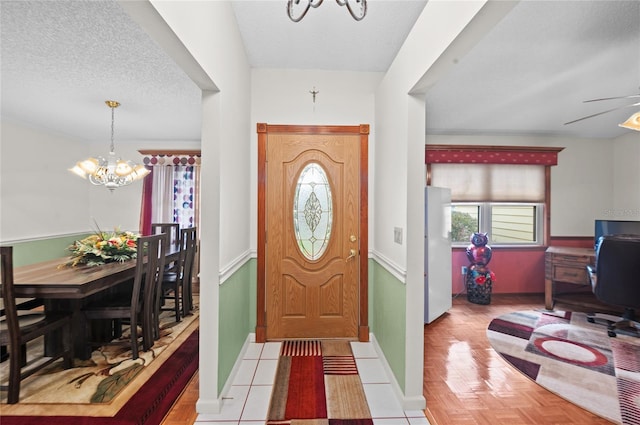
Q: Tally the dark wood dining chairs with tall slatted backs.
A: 4